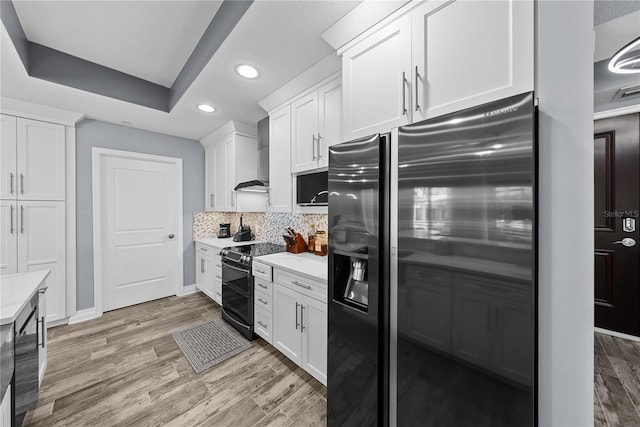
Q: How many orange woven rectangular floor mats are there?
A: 0